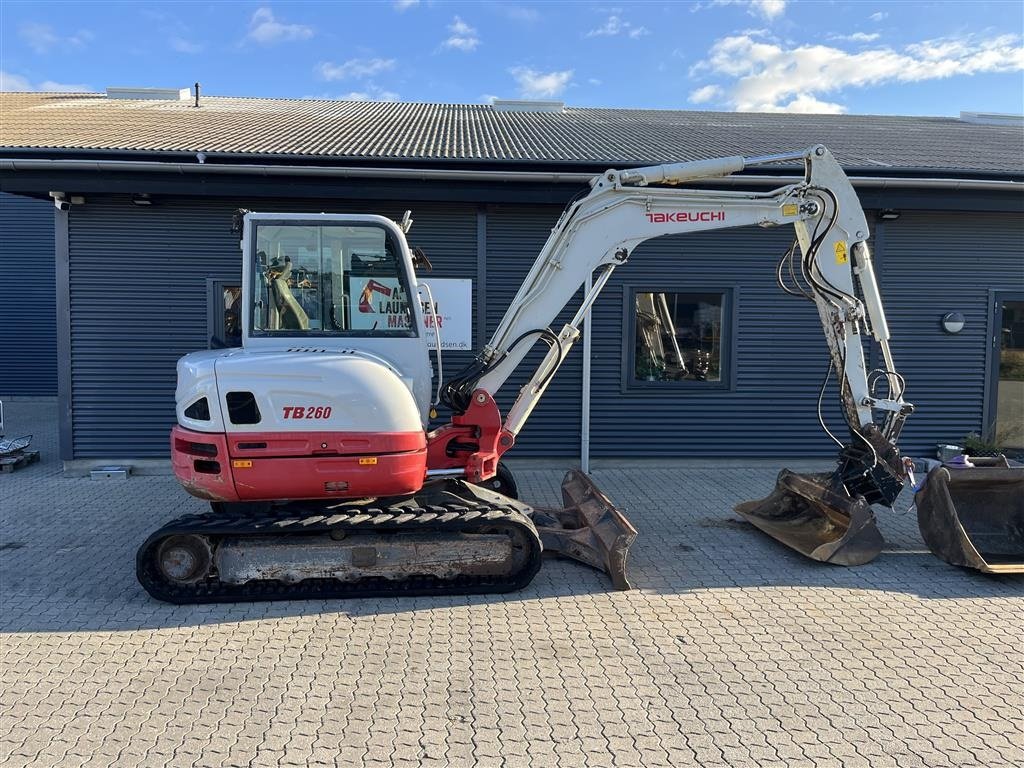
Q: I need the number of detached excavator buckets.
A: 1